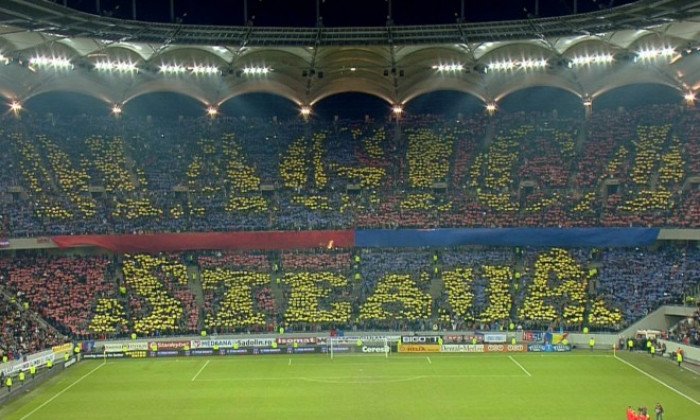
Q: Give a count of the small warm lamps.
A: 8